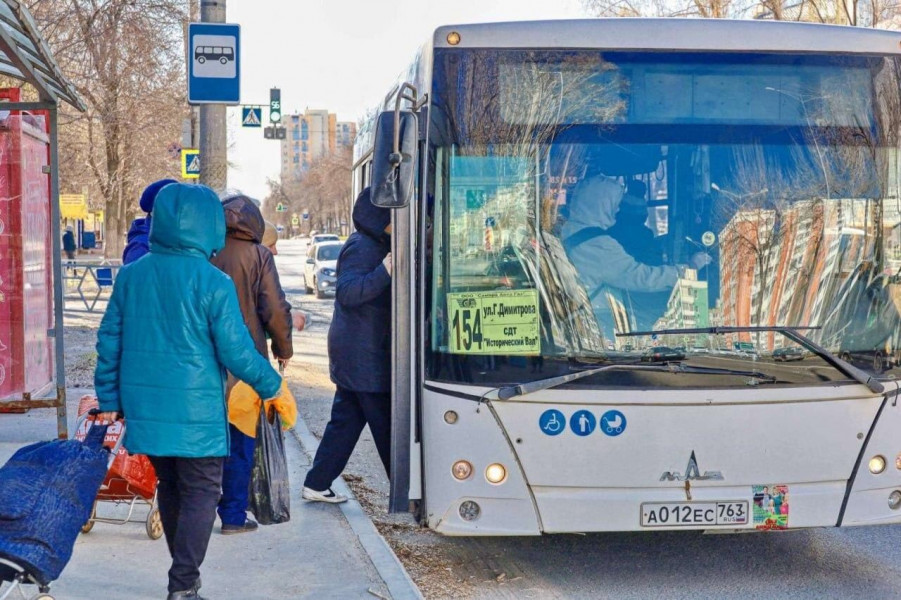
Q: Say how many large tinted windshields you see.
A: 1